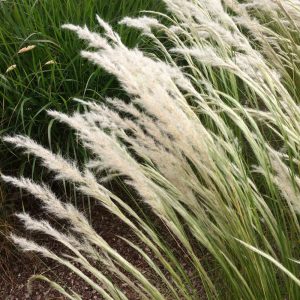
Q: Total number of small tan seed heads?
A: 3